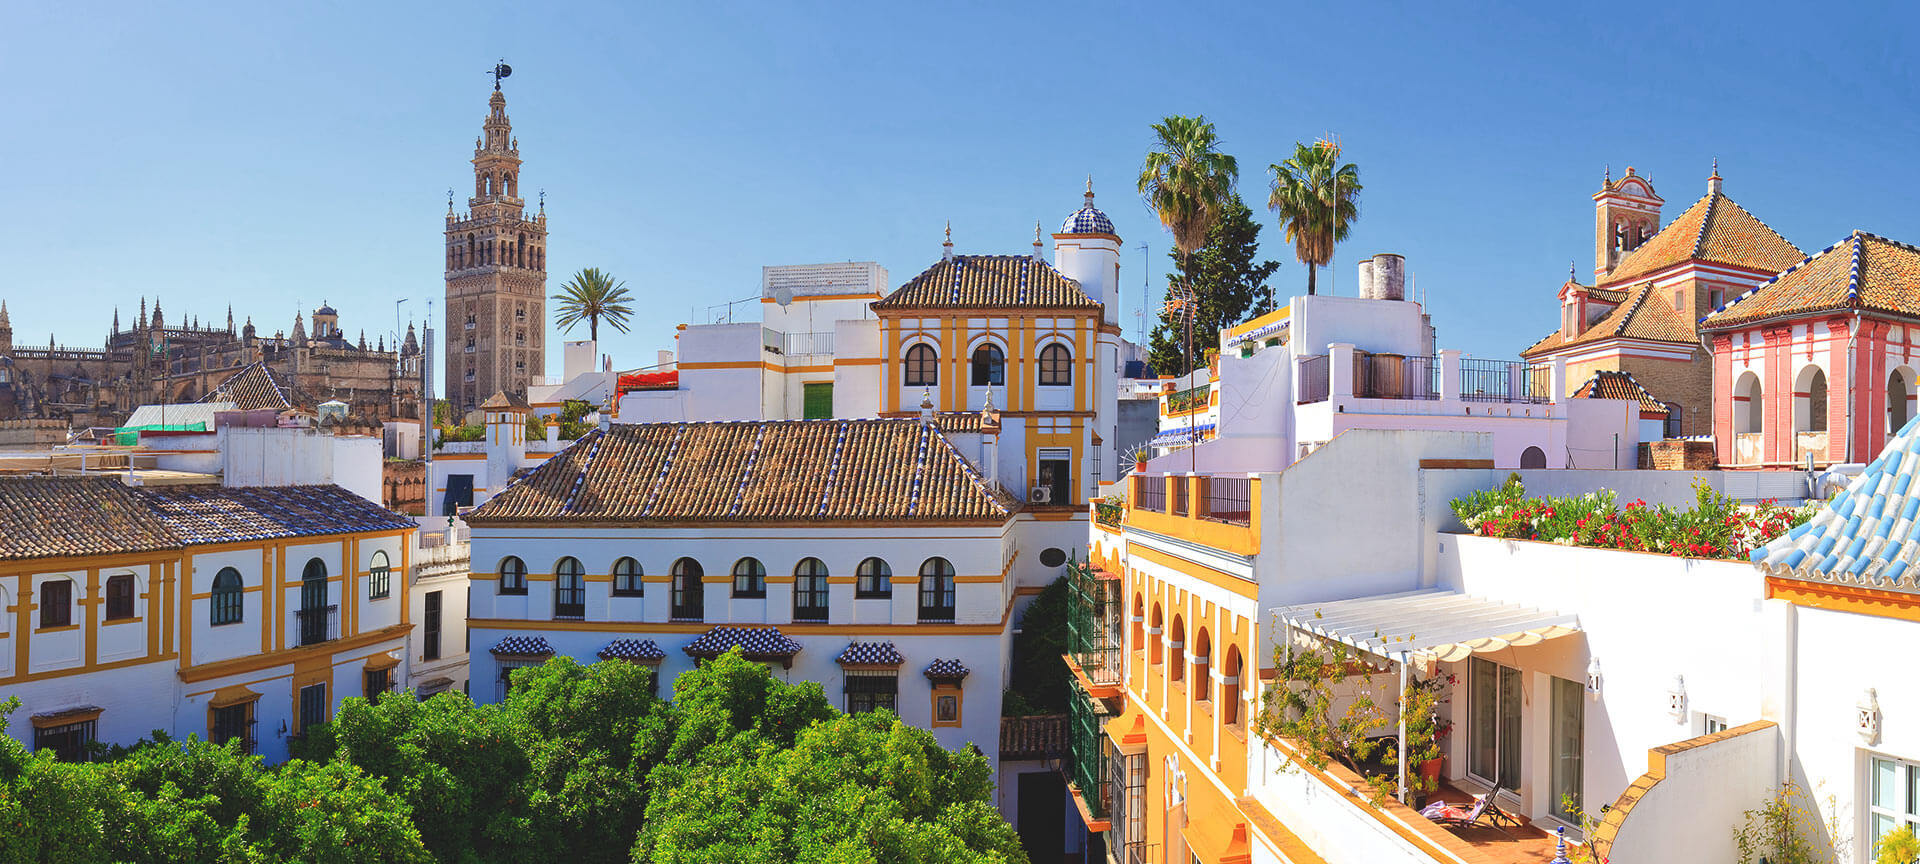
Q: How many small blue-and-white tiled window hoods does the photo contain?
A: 5